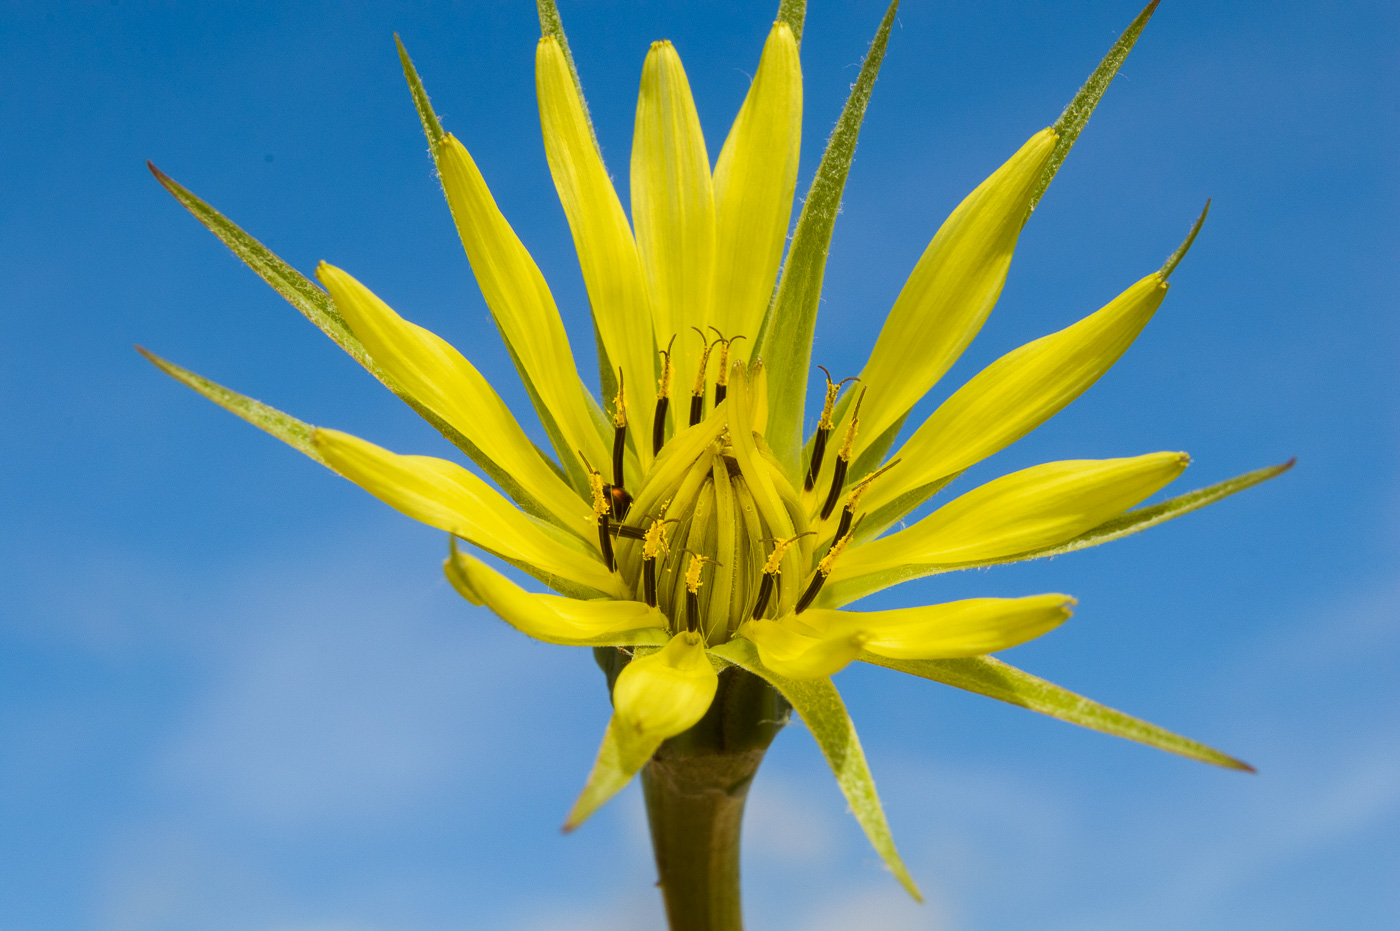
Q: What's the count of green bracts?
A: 13